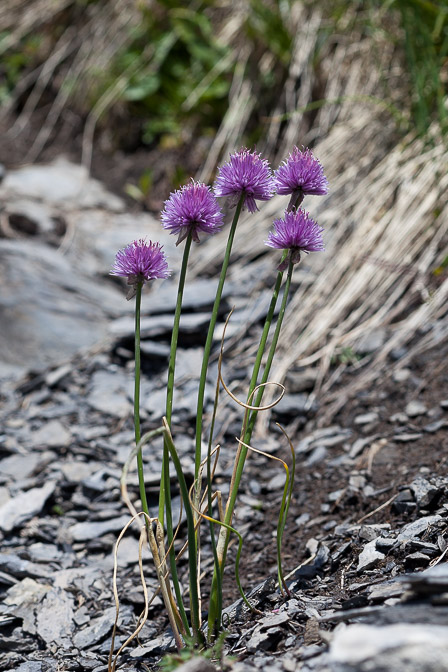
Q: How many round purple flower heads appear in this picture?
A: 5